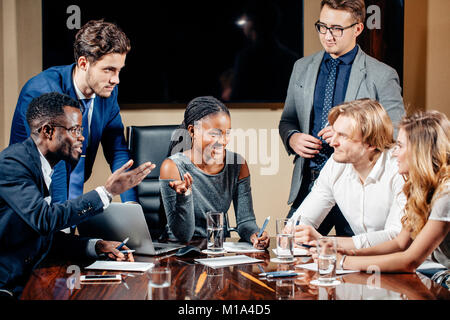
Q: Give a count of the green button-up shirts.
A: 0